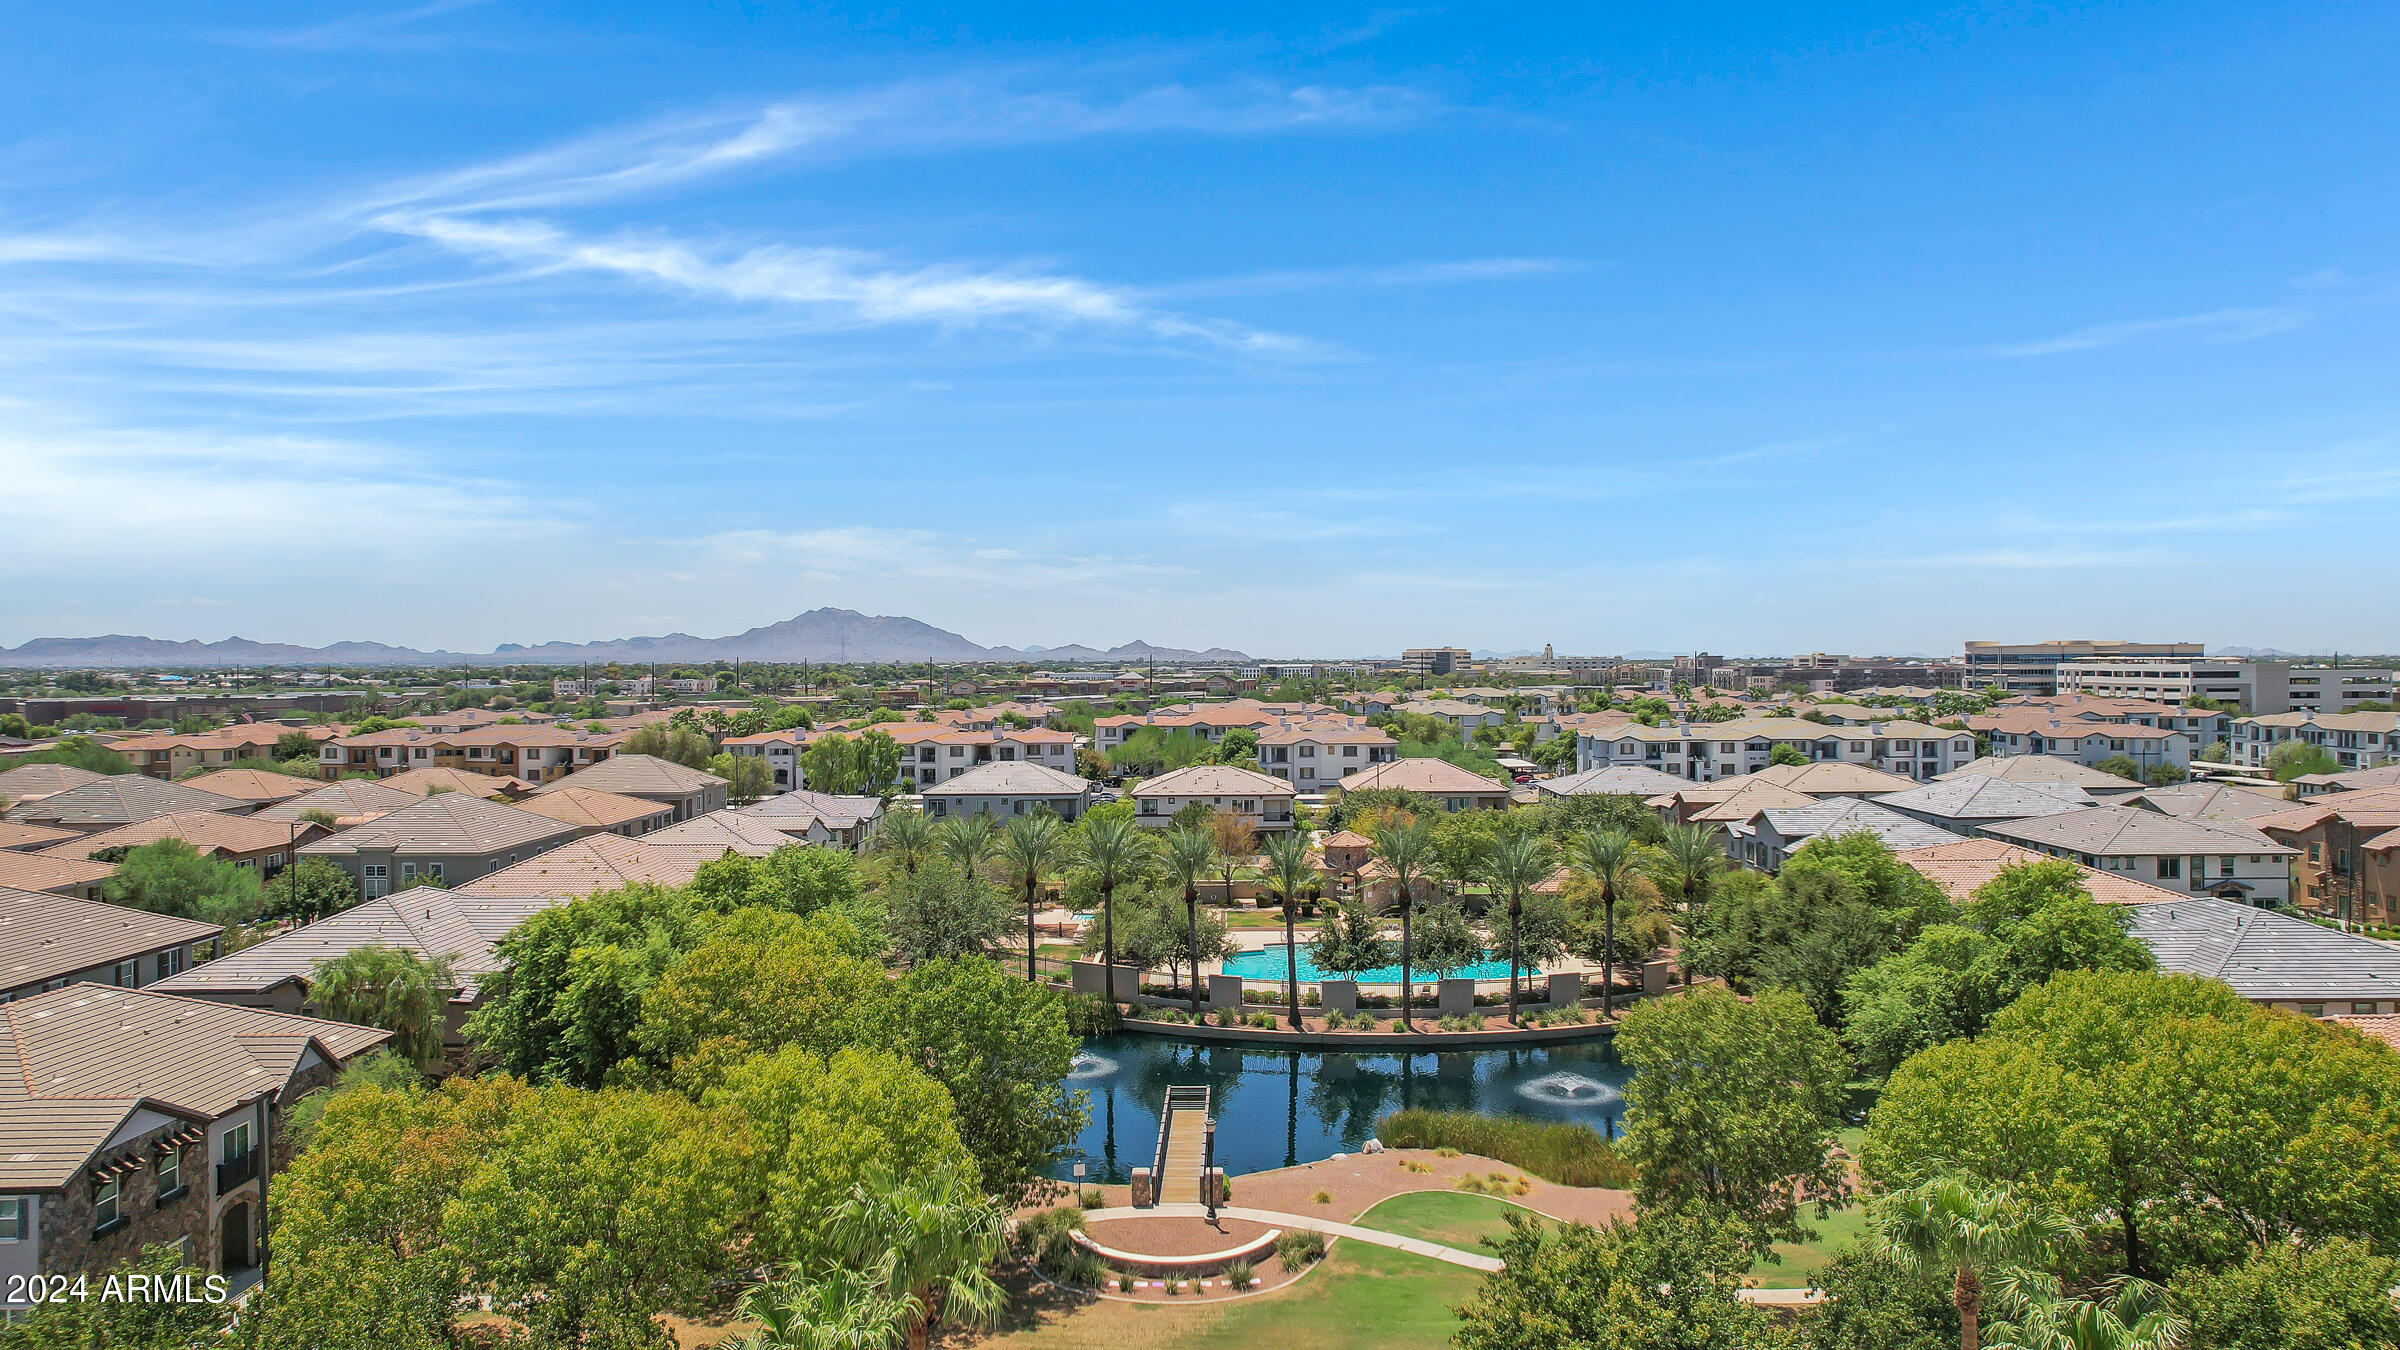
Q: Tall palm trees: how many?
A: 10